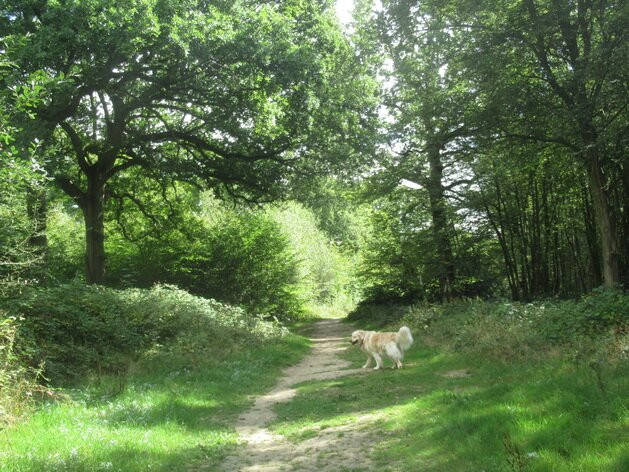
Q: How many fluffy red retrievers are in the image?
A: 0